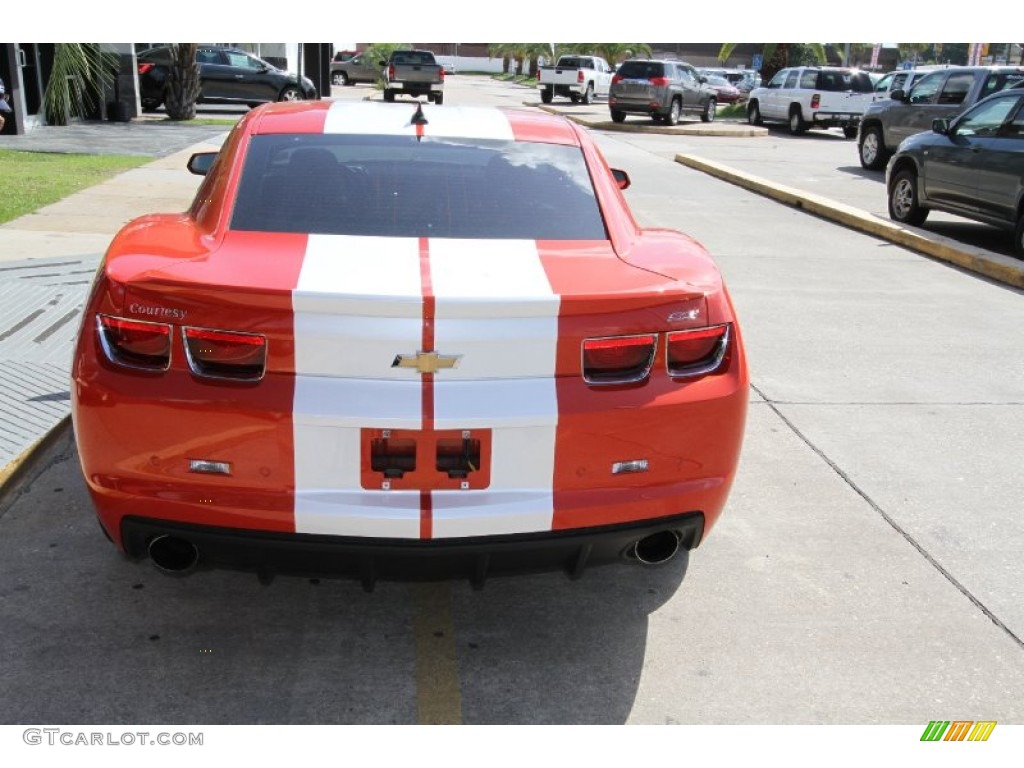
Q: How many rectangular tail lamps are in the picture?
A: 4